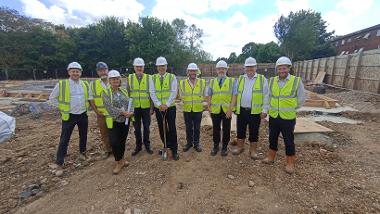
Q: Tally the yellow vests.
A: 9